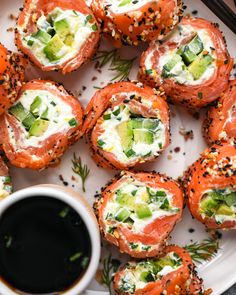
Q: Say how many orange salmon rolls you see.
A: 11